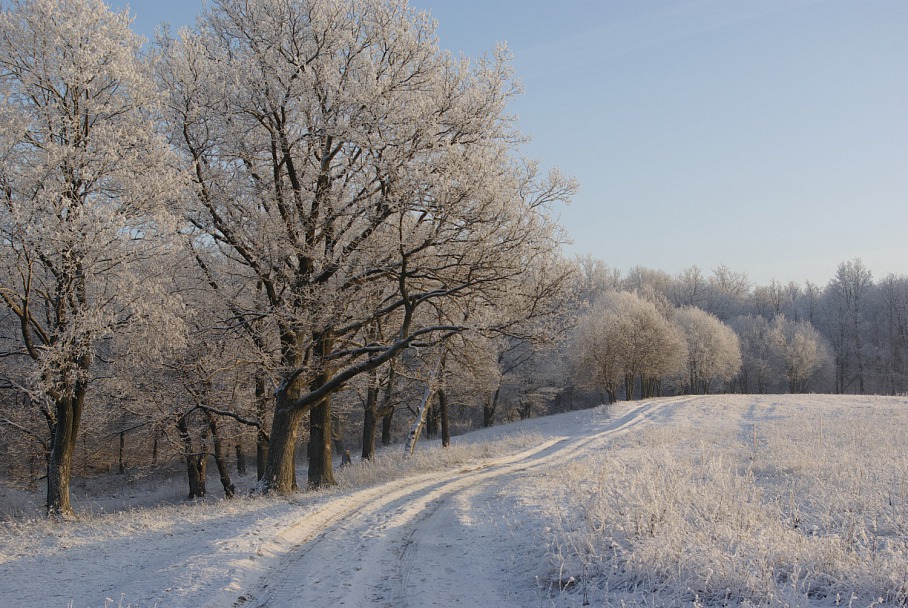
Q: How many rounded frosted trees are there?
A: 3